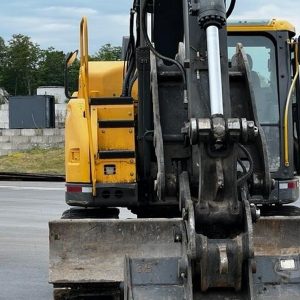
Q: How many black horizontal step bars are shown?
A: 3